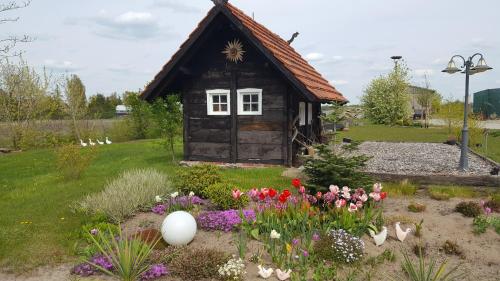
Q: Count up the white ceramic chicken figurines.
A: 4